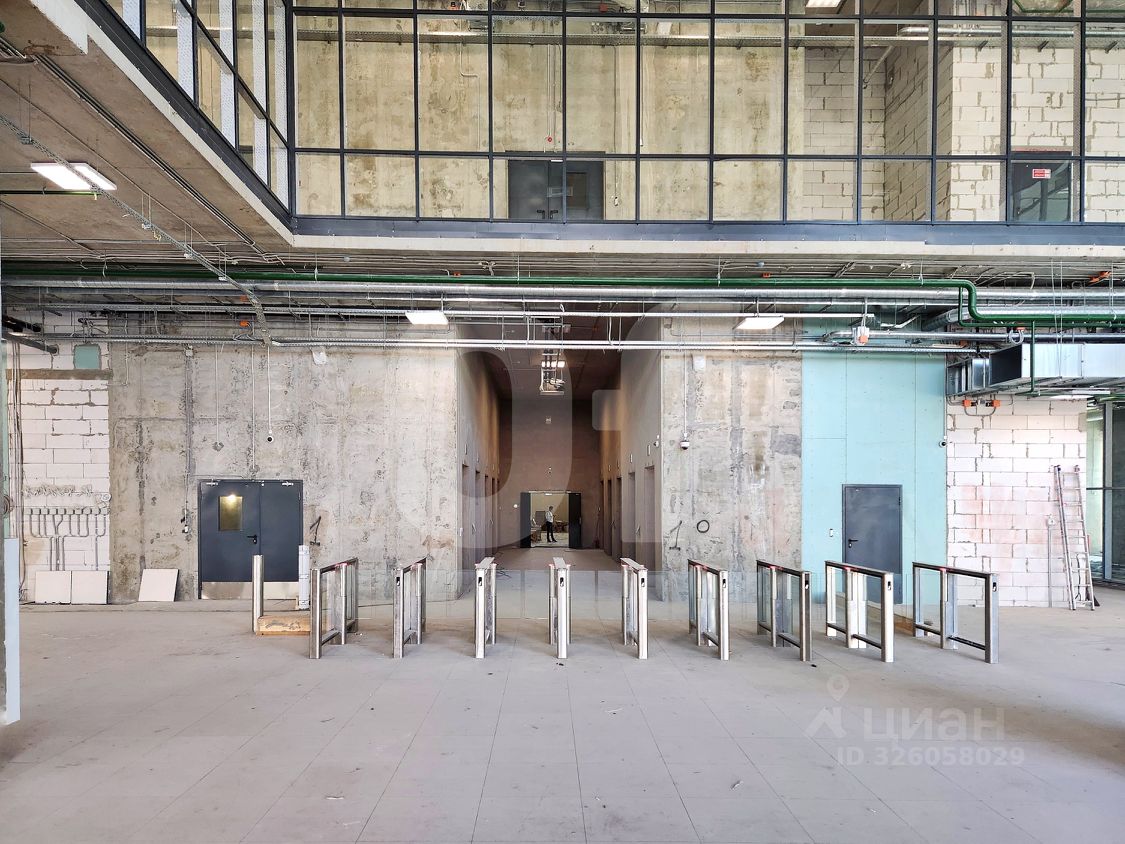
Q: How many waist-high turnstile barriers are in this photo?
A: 9